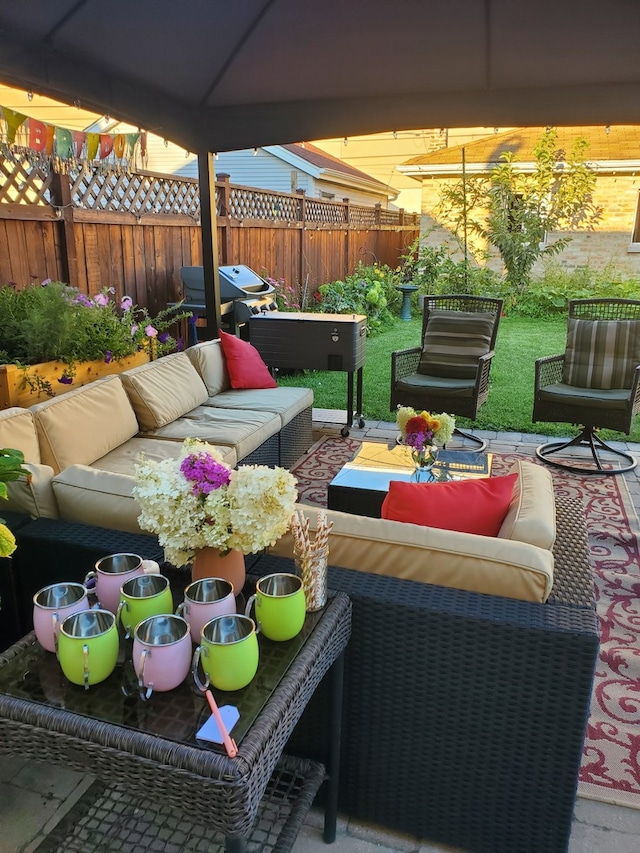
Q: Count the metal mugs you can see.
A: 8